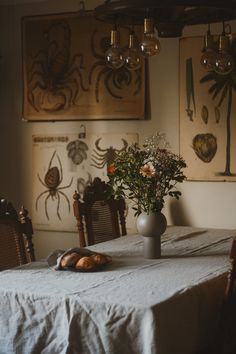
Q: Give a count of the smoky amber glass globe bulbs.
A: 5